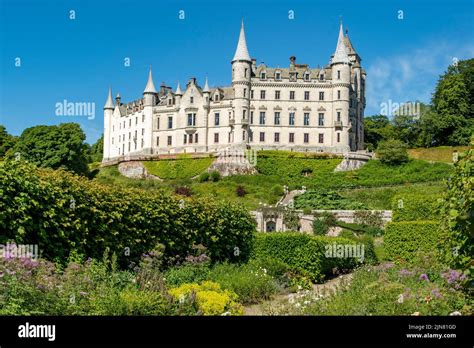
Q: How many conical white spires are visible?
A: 6